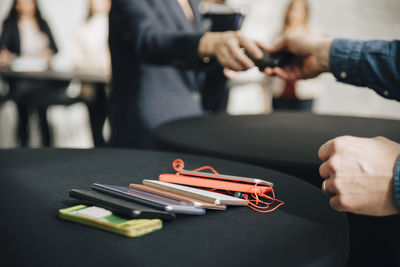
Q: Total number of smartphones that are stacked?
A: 7